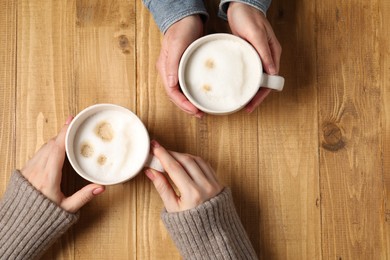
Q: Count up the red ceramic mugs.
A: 0